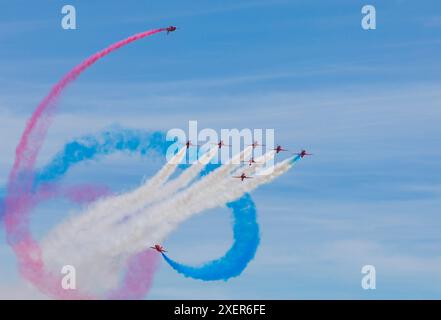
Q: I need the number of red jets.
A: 9